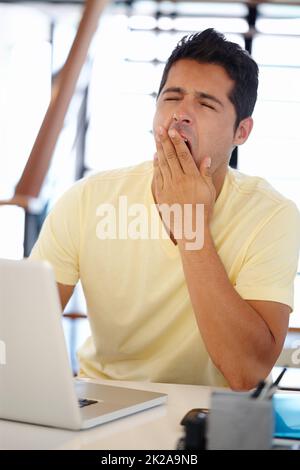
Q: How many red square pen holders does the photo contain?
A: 0